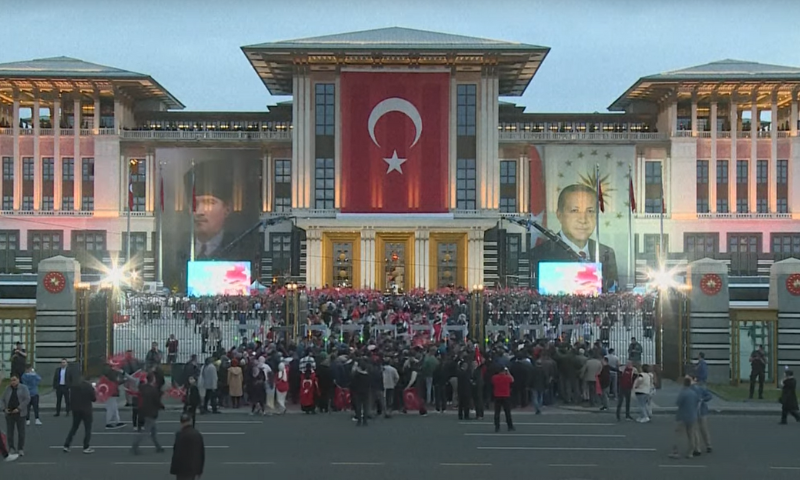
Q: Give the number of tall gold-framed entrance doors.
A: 3